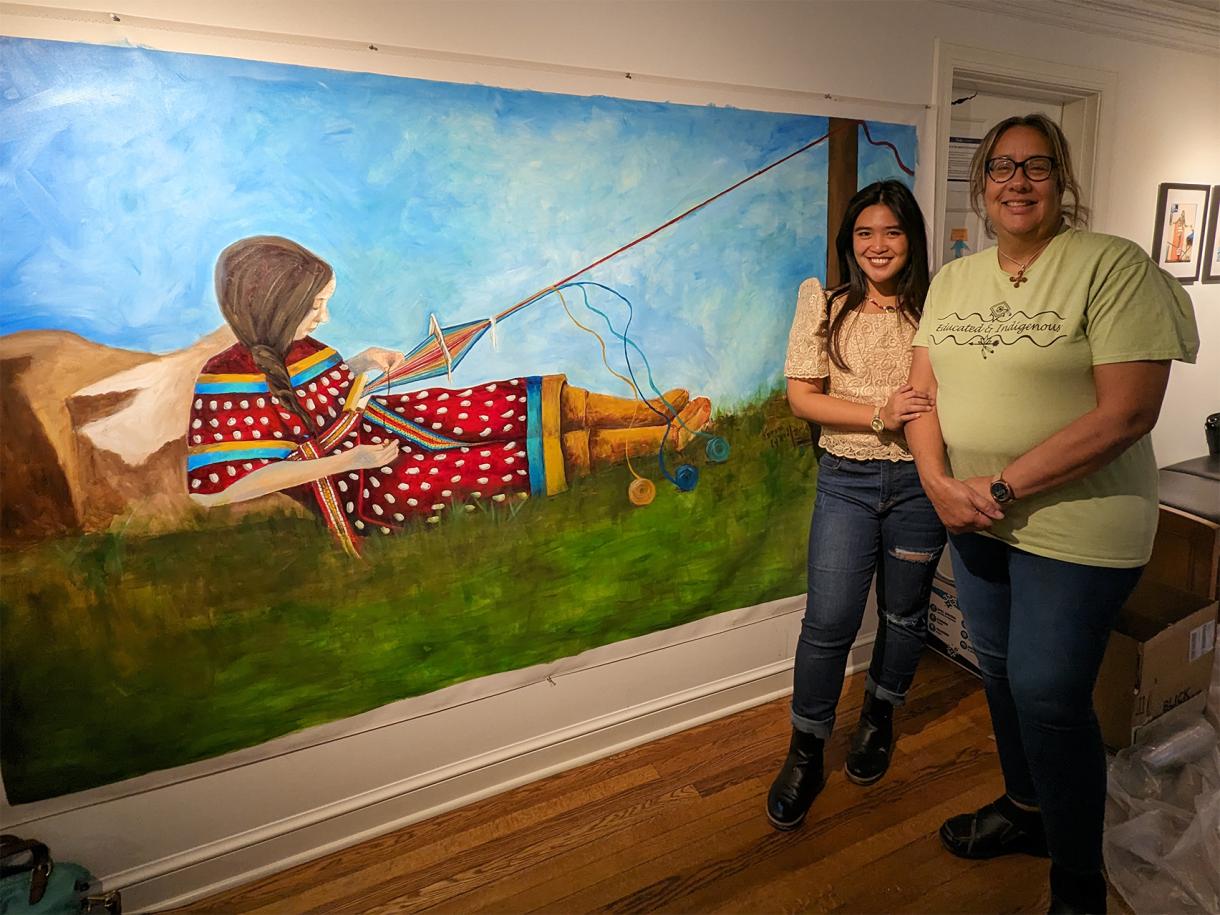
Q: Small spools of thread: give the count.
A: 3